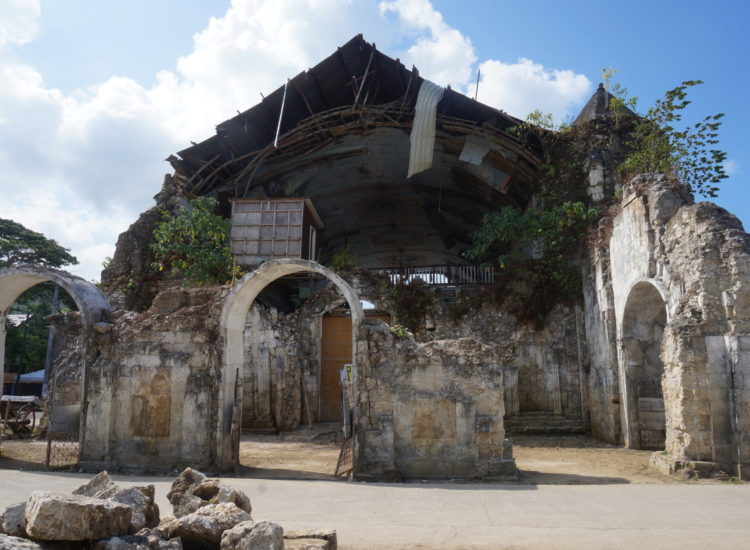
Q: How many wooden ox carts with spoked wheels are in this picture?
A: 1